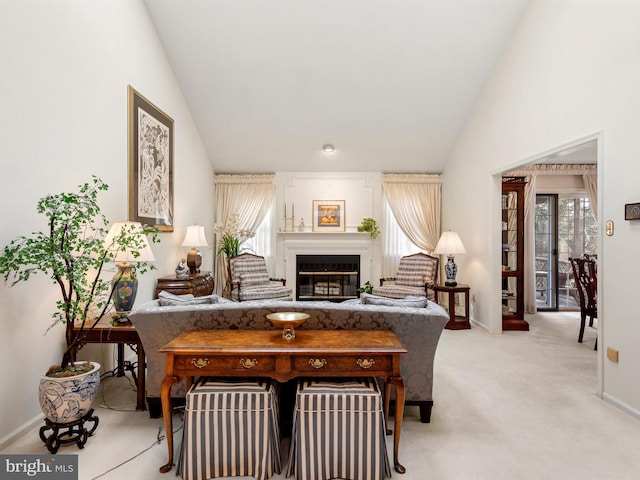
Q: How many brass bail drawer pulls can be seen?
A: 4